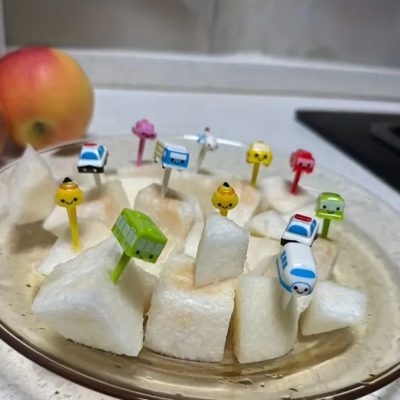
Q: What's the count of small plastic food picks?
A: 12